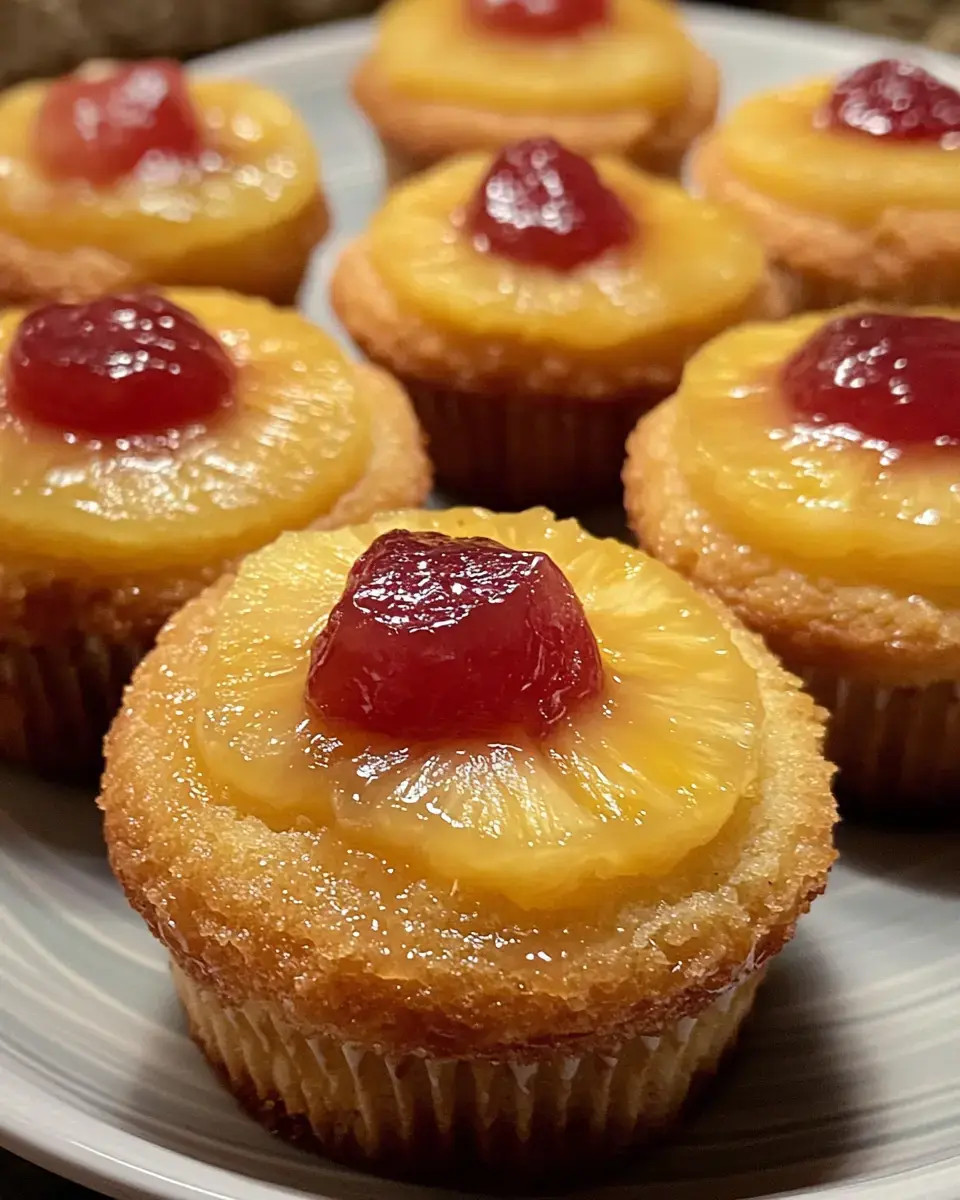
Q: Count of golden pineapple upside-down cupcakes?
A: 7